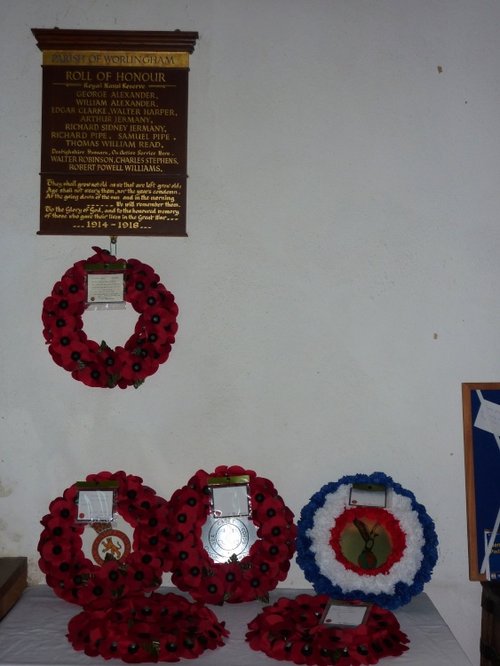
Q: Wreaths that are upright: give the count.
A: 4